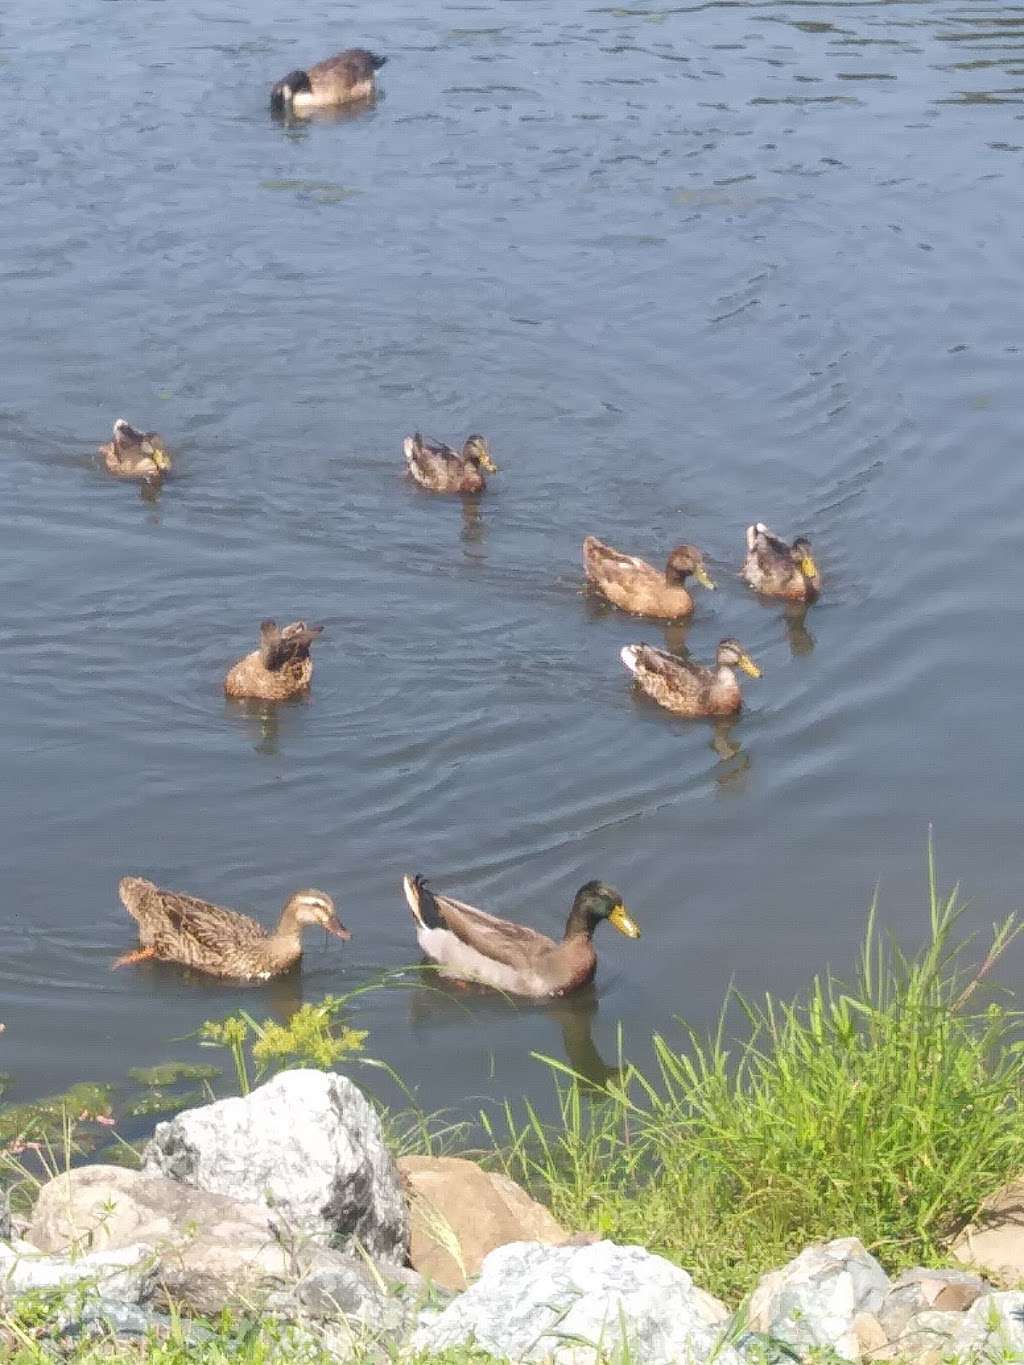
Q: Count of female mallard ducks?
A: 7